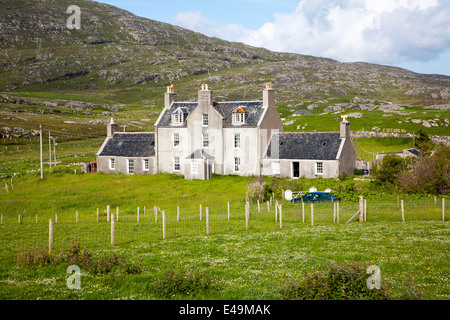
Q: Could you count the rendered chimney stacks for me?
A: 5